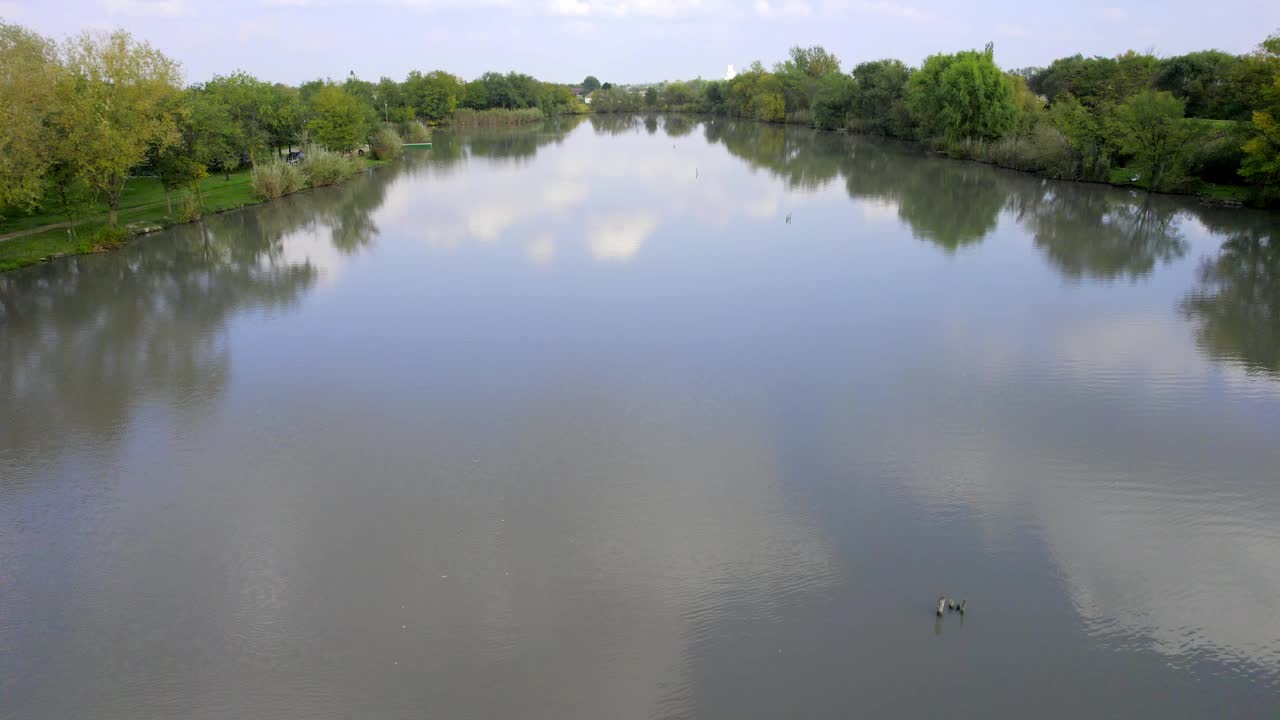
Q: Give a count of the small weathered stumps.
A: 3